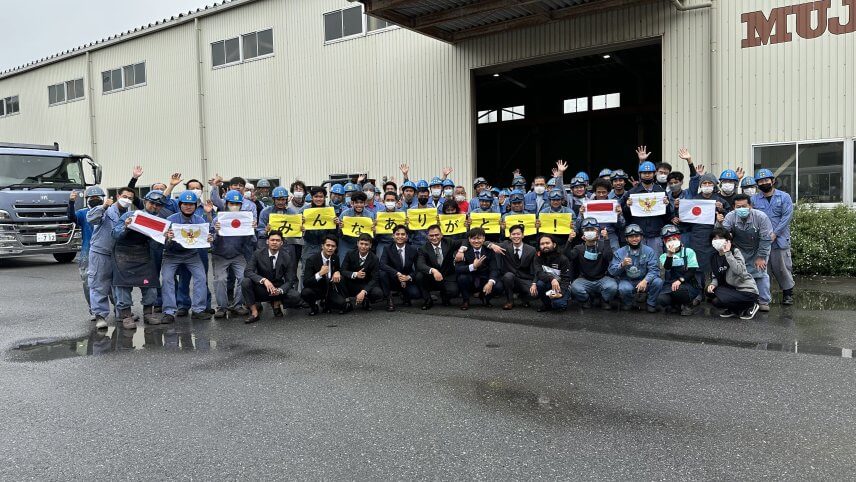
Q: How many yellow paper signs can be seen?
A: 9